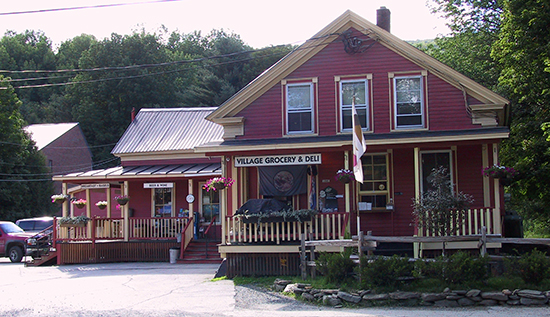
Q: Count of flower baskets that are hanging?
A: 7